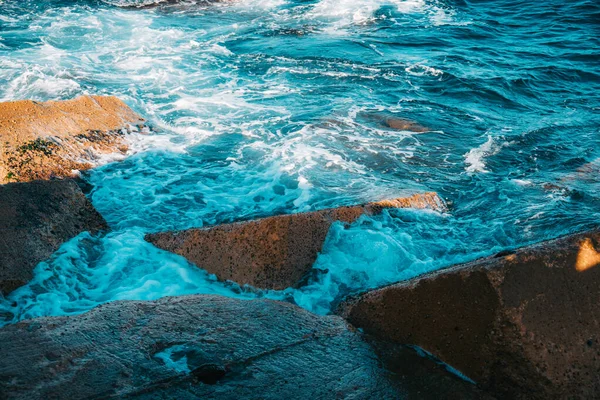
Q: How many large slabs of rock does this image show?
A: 5